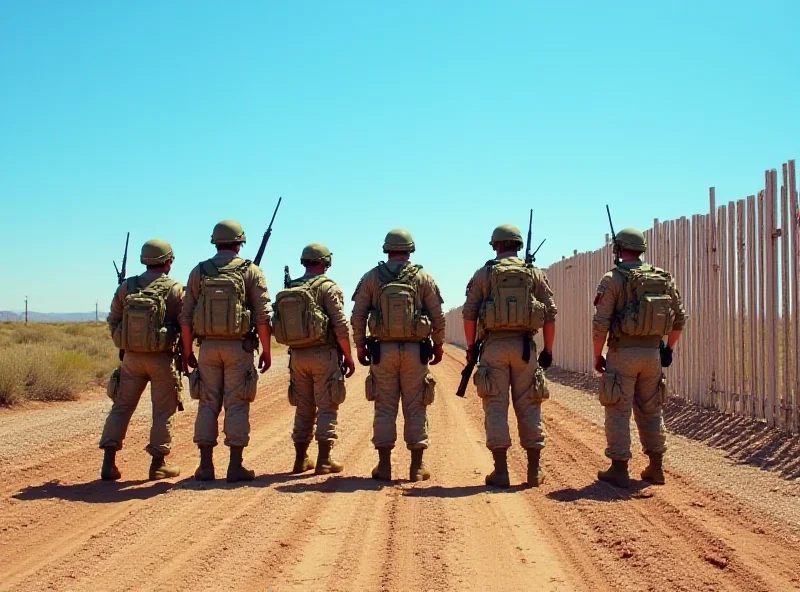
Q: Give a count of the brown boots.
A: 12